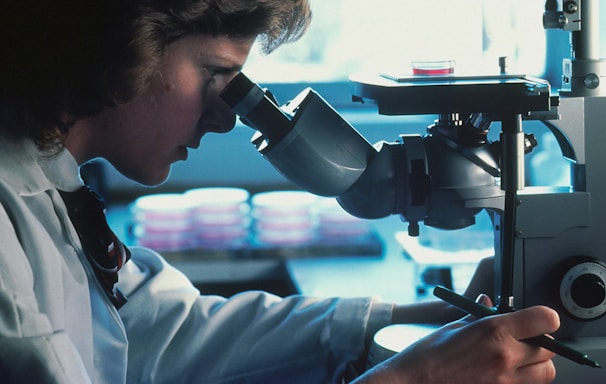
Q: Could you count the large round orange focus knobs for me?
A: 0